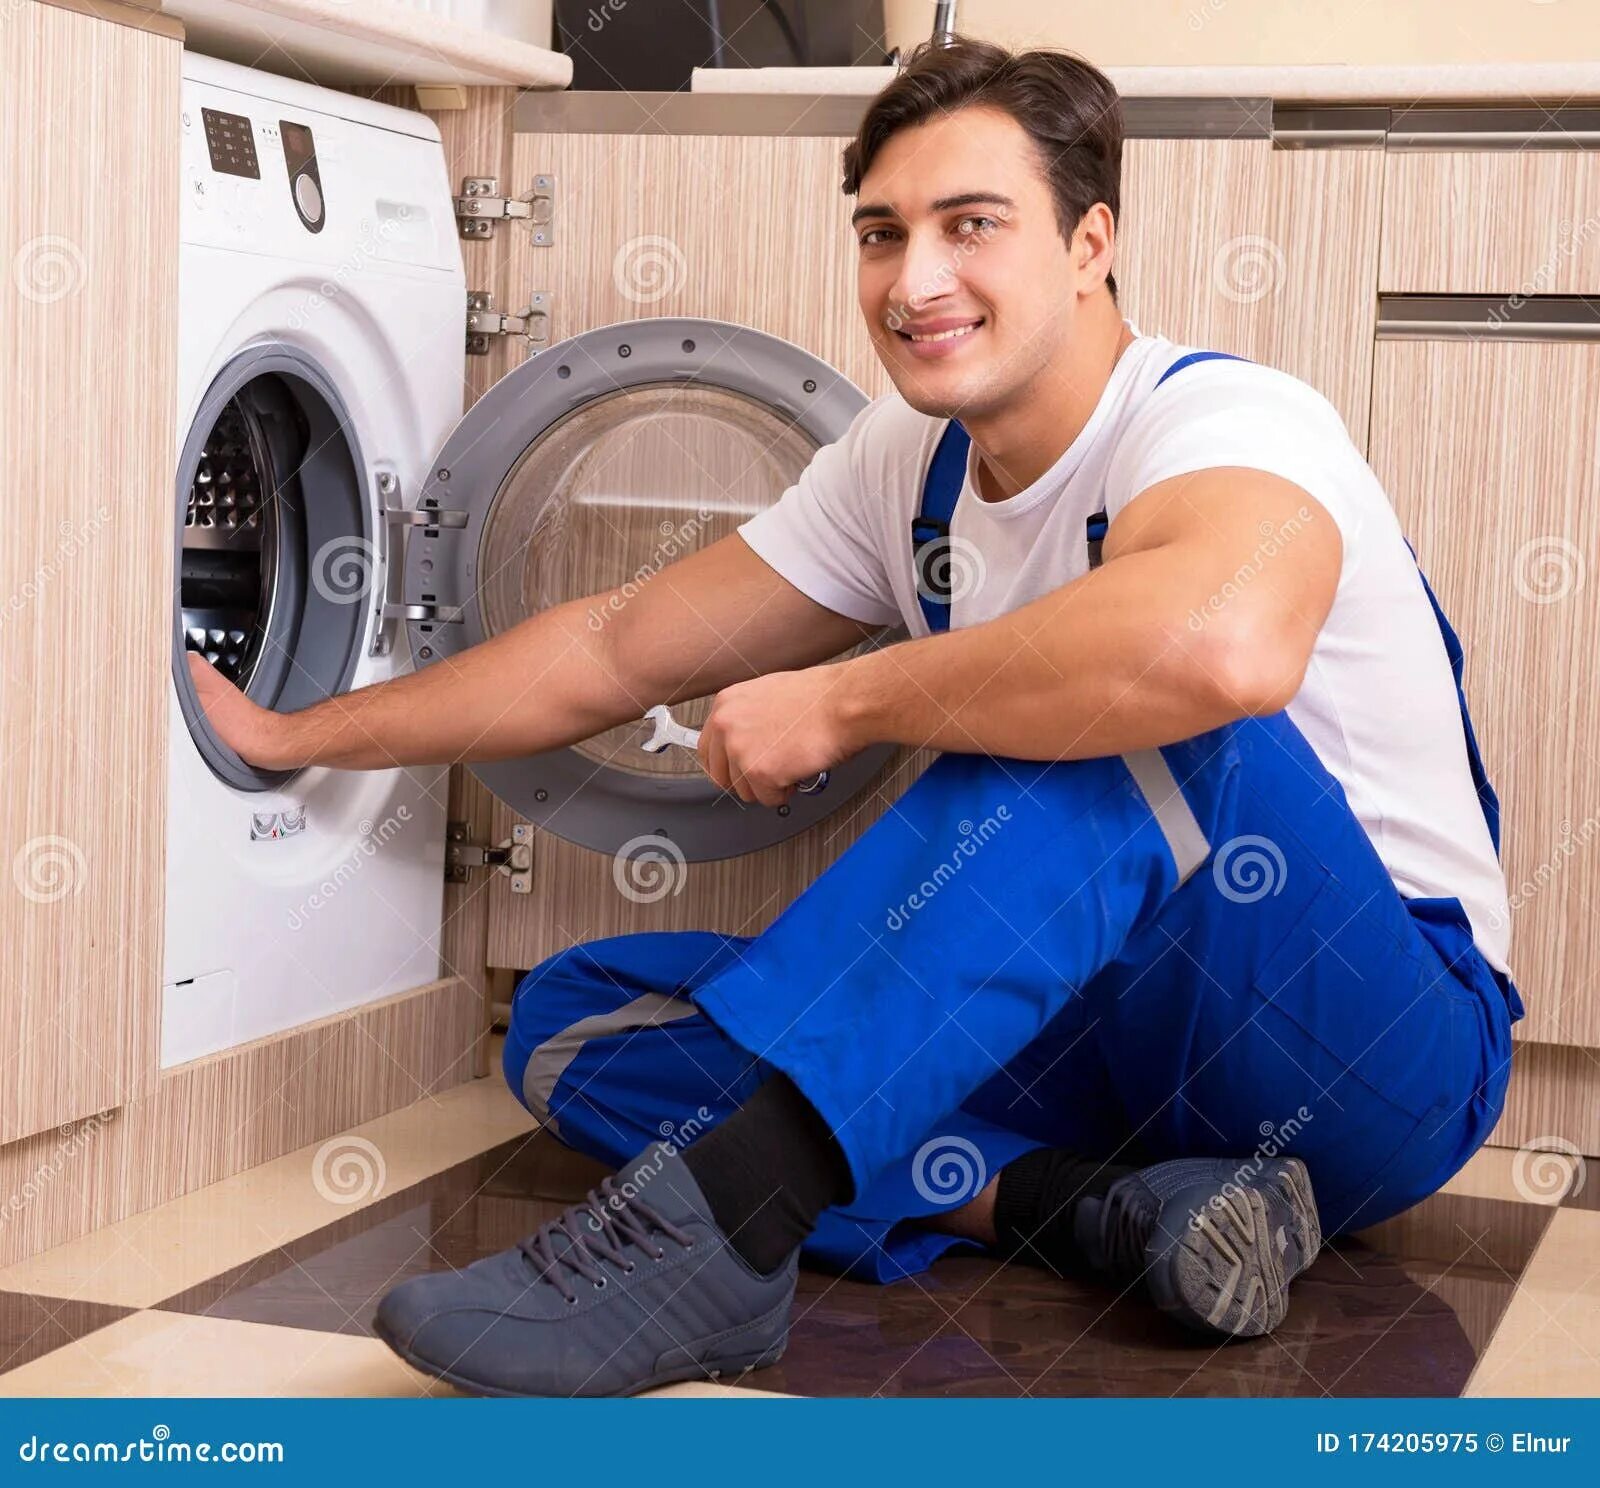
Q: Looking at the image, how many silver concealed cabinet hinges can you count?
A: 3